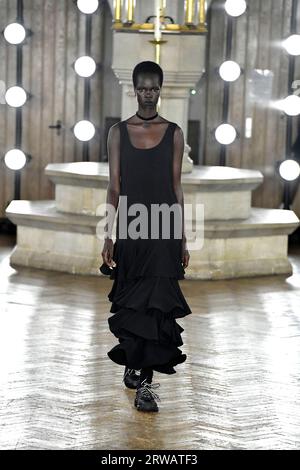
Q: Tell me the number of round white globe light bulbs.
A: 12